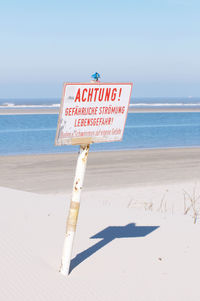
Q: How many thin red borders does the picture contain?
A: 1